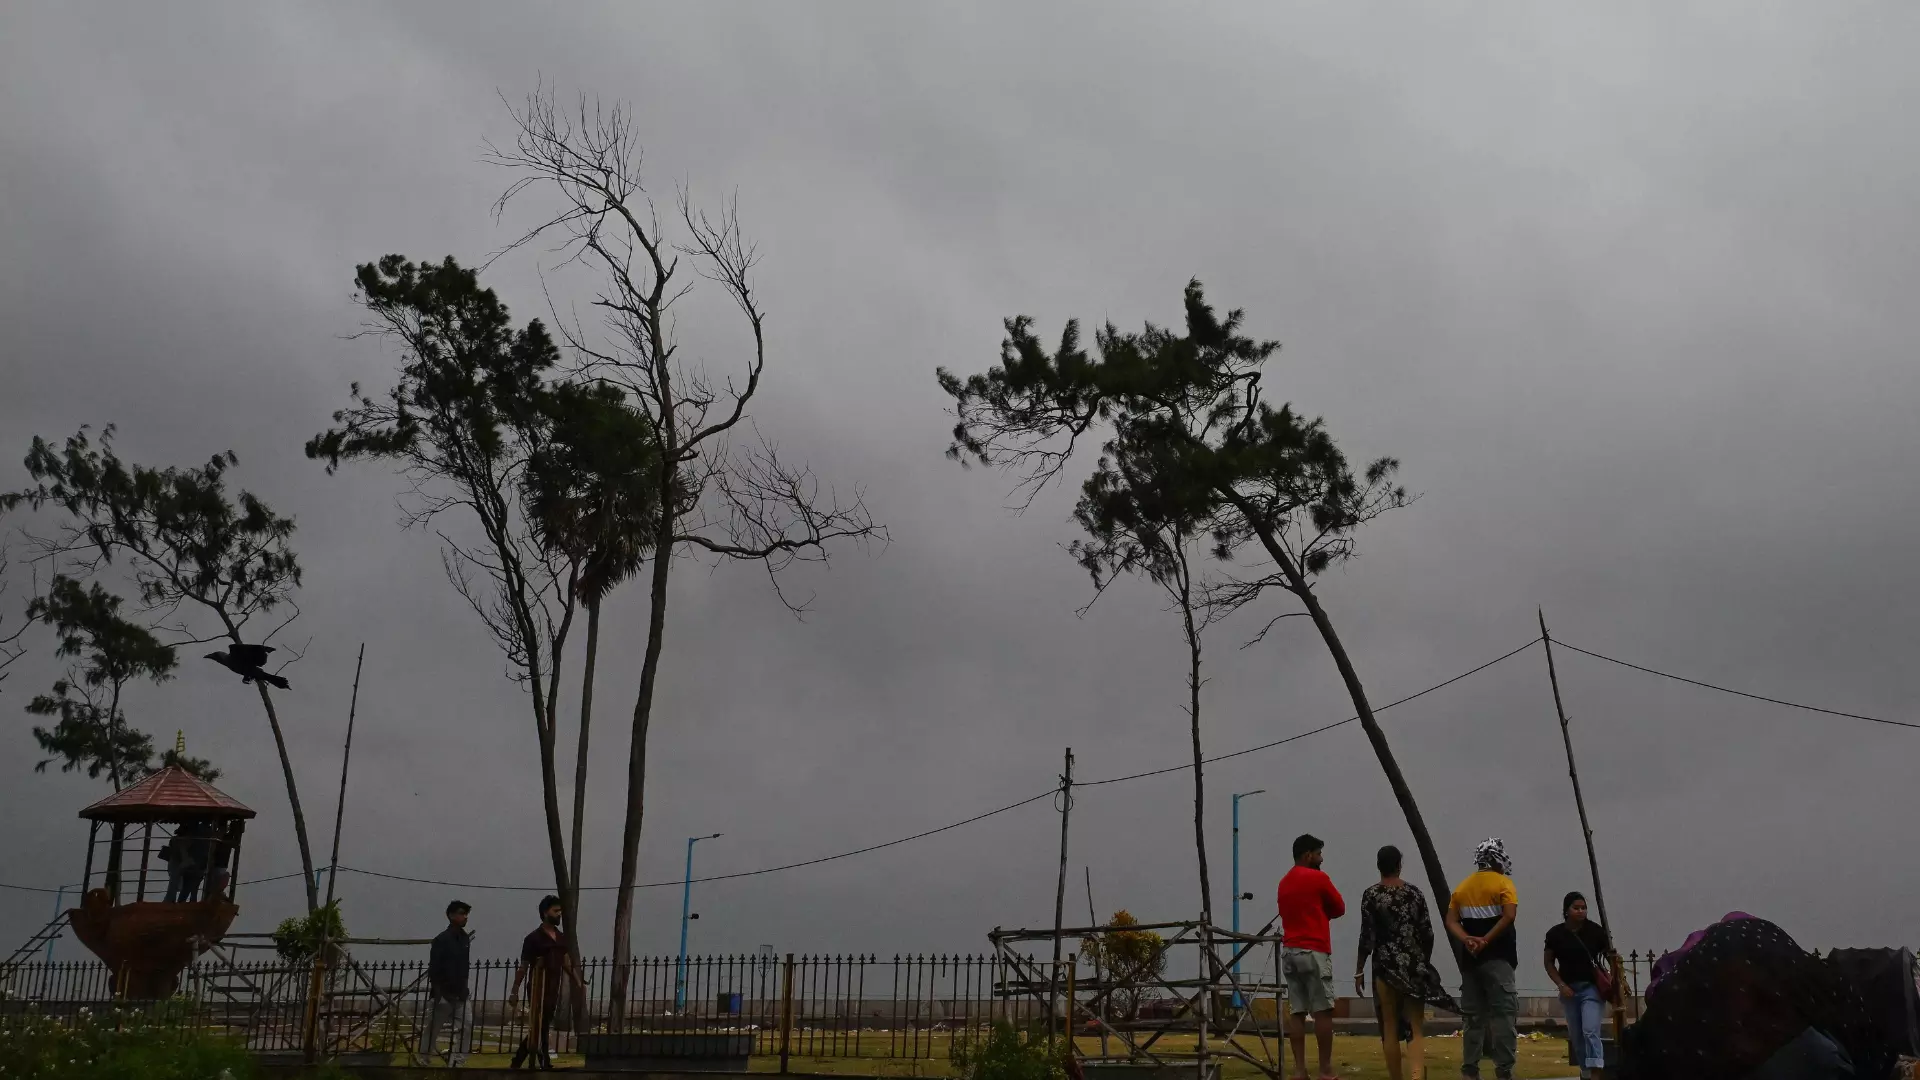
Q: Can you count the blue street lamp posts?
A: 4